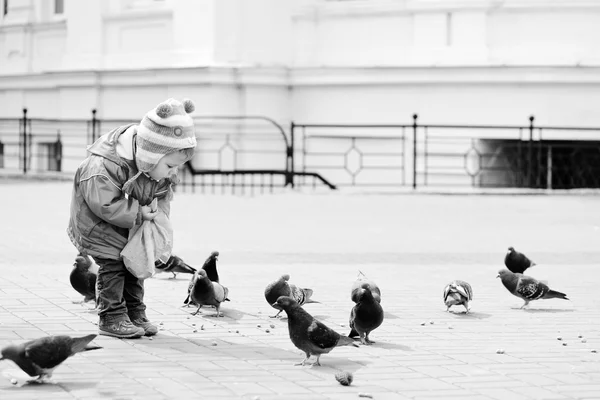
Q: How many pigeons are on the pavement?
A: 12